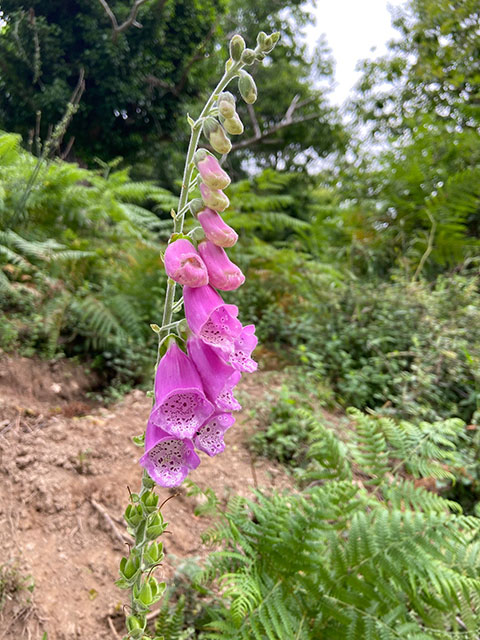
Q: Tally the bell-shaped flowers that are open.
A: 6